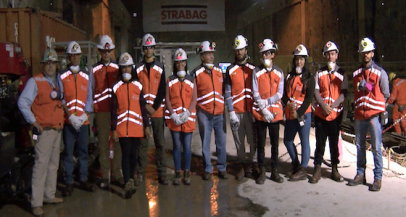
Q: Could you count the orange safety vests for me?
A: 12